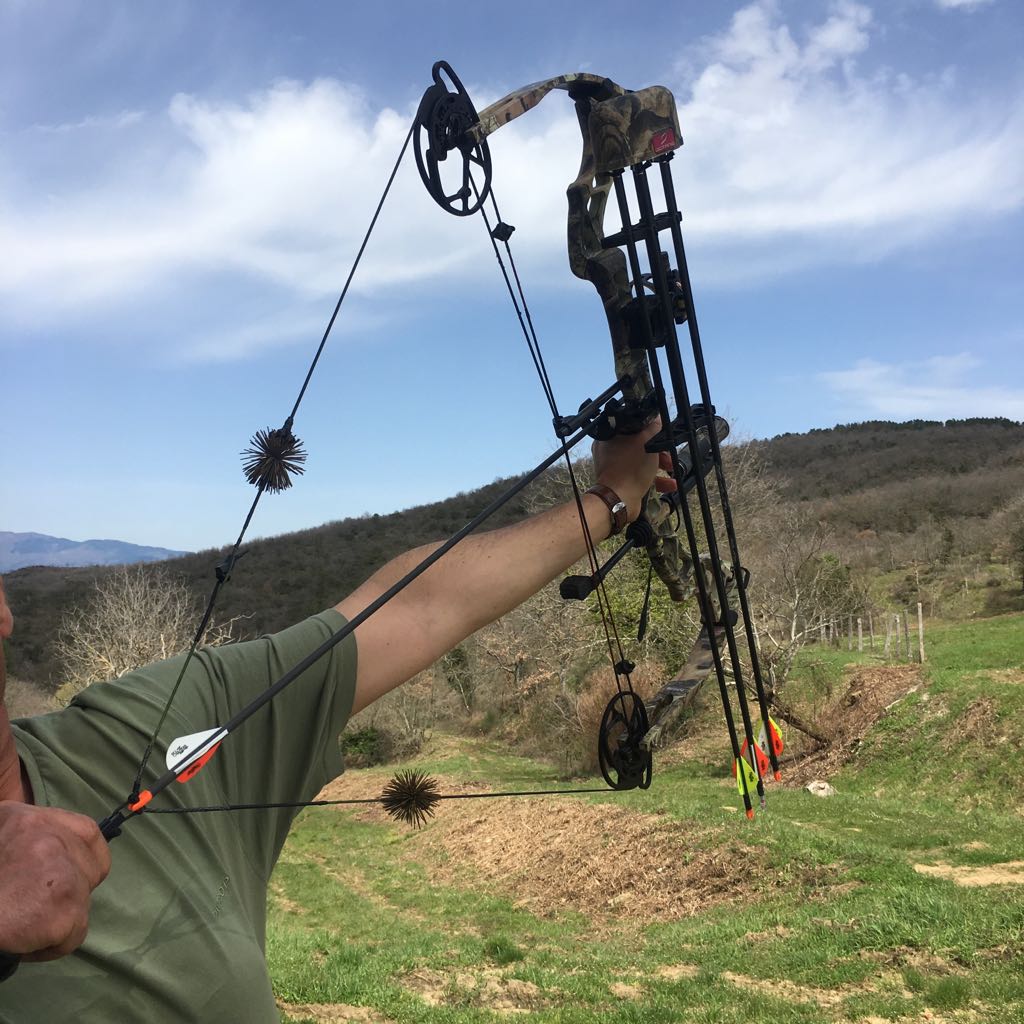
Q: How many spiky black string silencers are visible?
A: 2